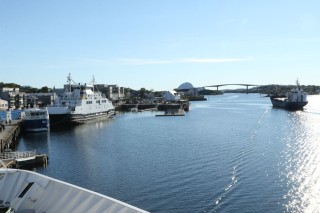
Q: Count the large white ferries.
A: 1